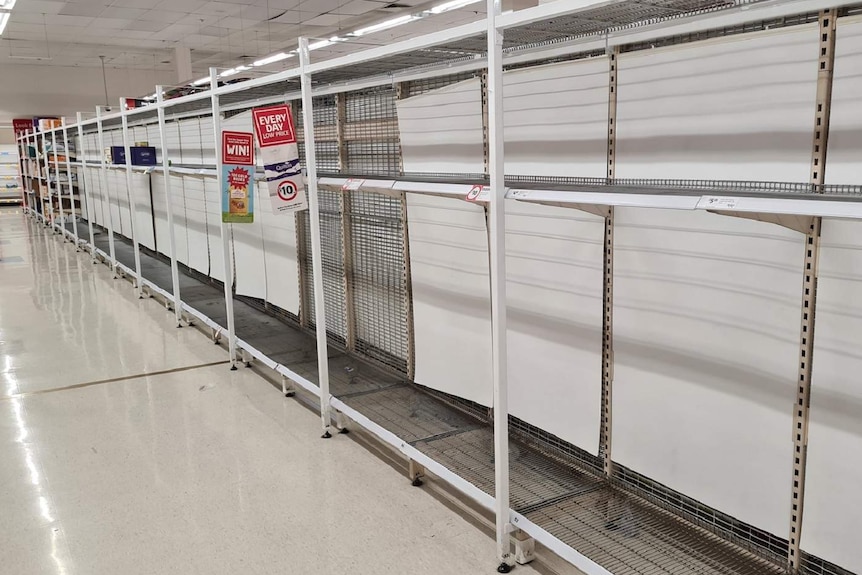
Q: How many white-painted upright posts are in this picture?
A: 14